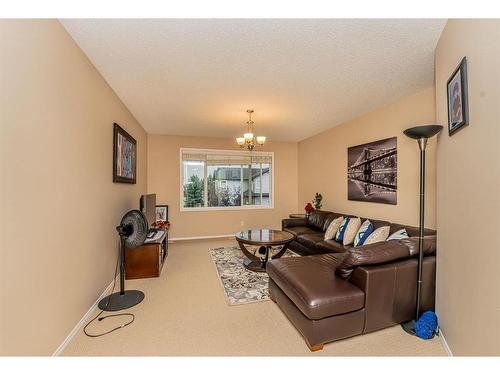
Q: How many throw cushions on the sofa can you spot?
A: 6